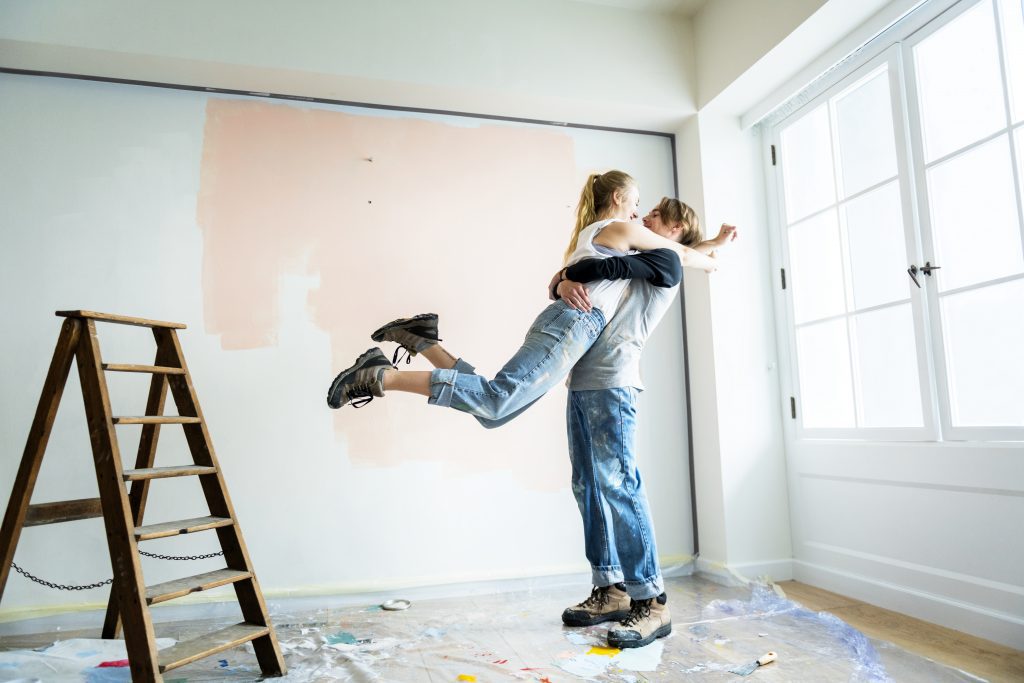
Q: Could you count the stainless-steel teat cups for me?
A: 0